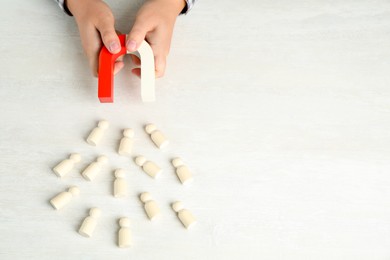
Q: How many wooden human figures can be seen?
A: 13